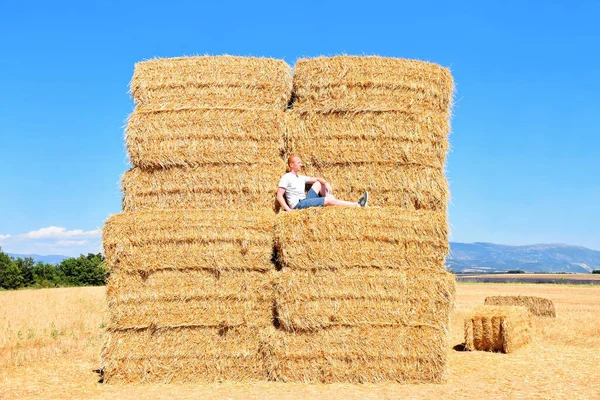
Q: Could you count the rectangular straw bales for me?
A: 14